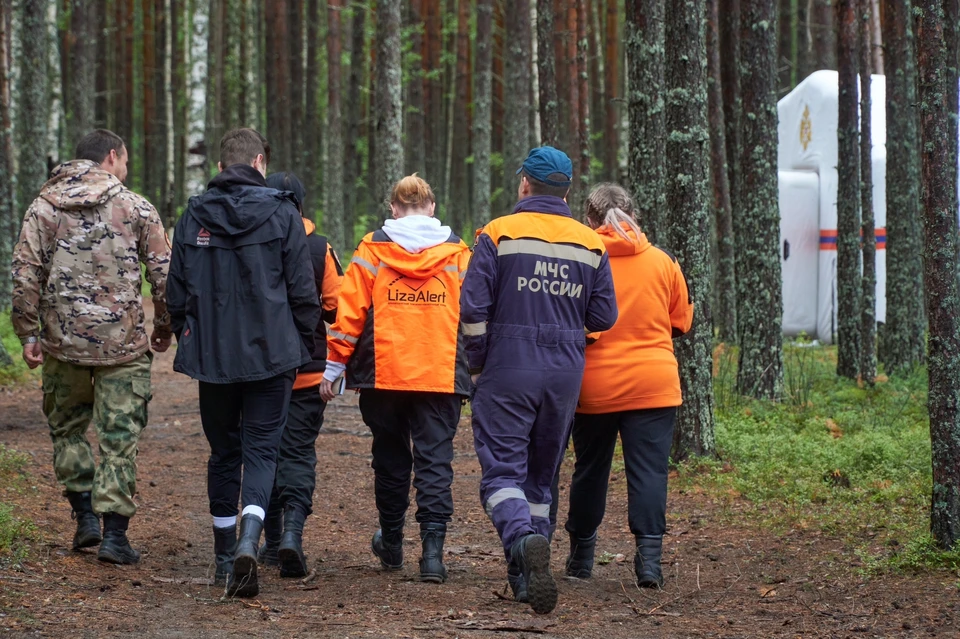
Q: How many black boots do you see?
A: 12